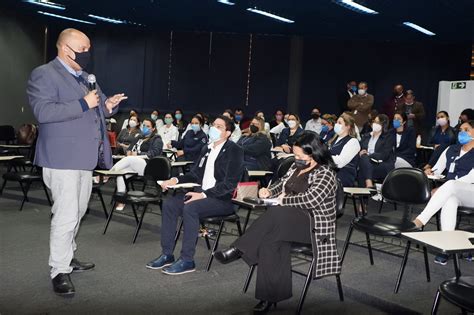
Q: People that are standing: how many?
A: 5